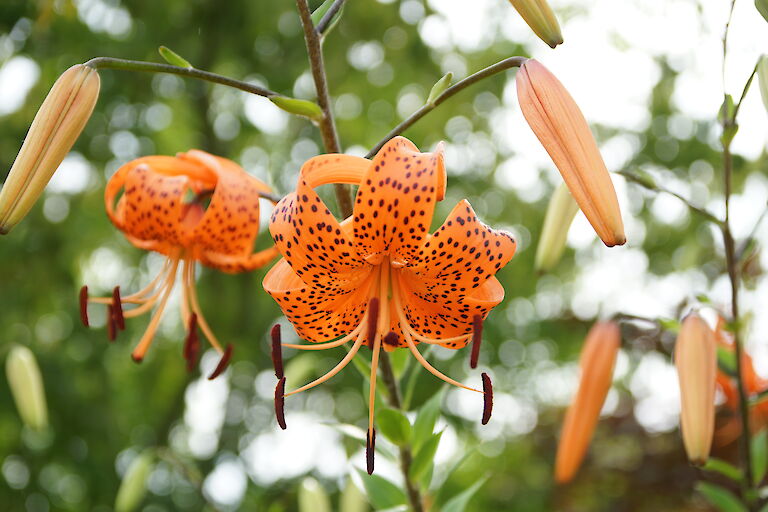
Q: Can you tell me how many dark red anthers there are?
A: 12